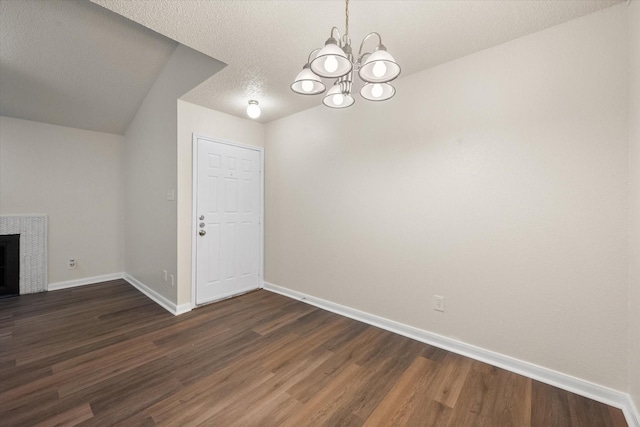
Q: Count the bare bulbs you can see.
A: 1